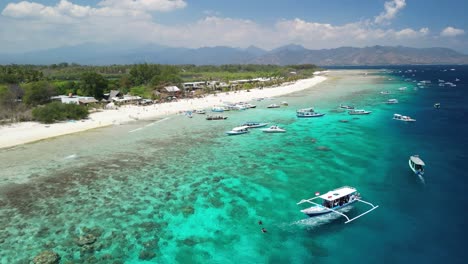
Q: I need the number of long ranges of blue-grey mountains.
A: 1